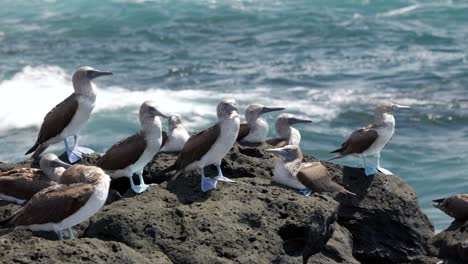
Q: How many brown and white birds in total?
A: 11